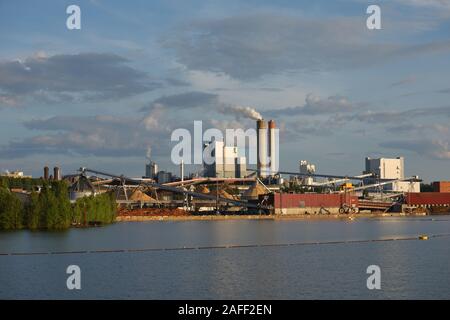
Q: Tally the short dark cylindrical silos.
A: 2